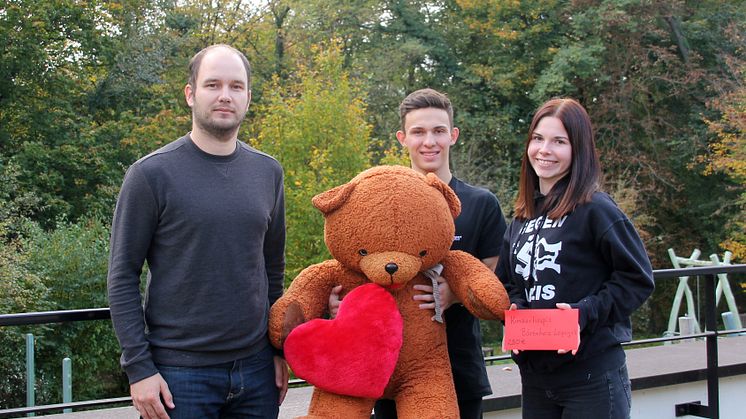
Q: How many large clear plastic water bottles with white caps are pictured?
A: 0